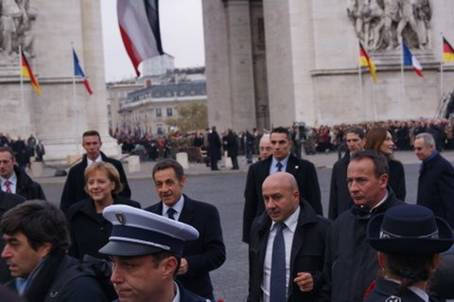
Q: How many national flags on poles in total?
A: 5